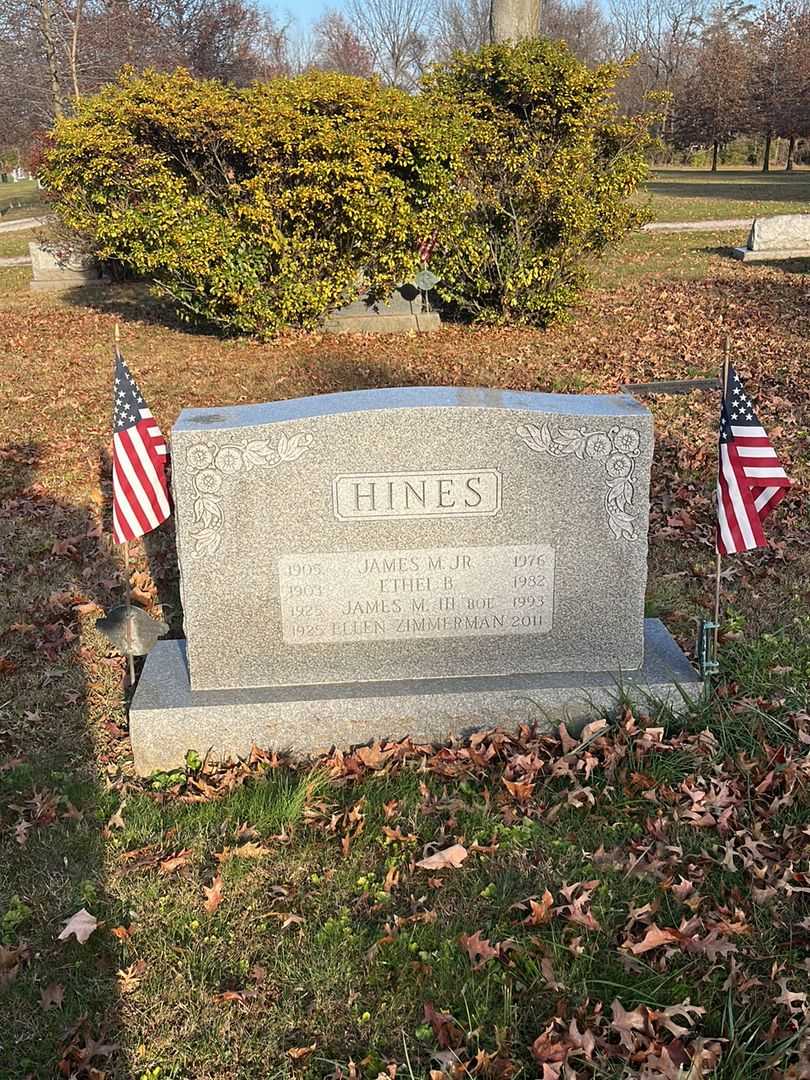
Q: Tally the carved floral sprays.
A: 2